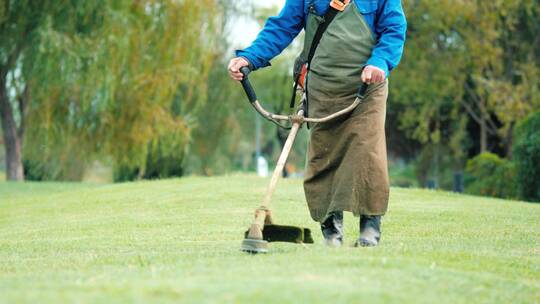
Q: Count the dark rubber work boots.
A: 2